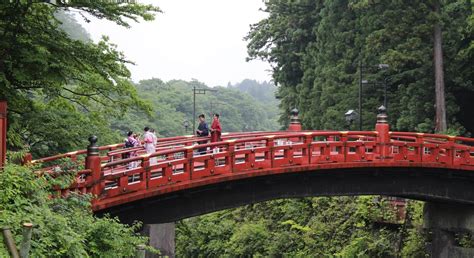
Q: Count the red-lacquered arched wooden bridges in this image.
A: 1